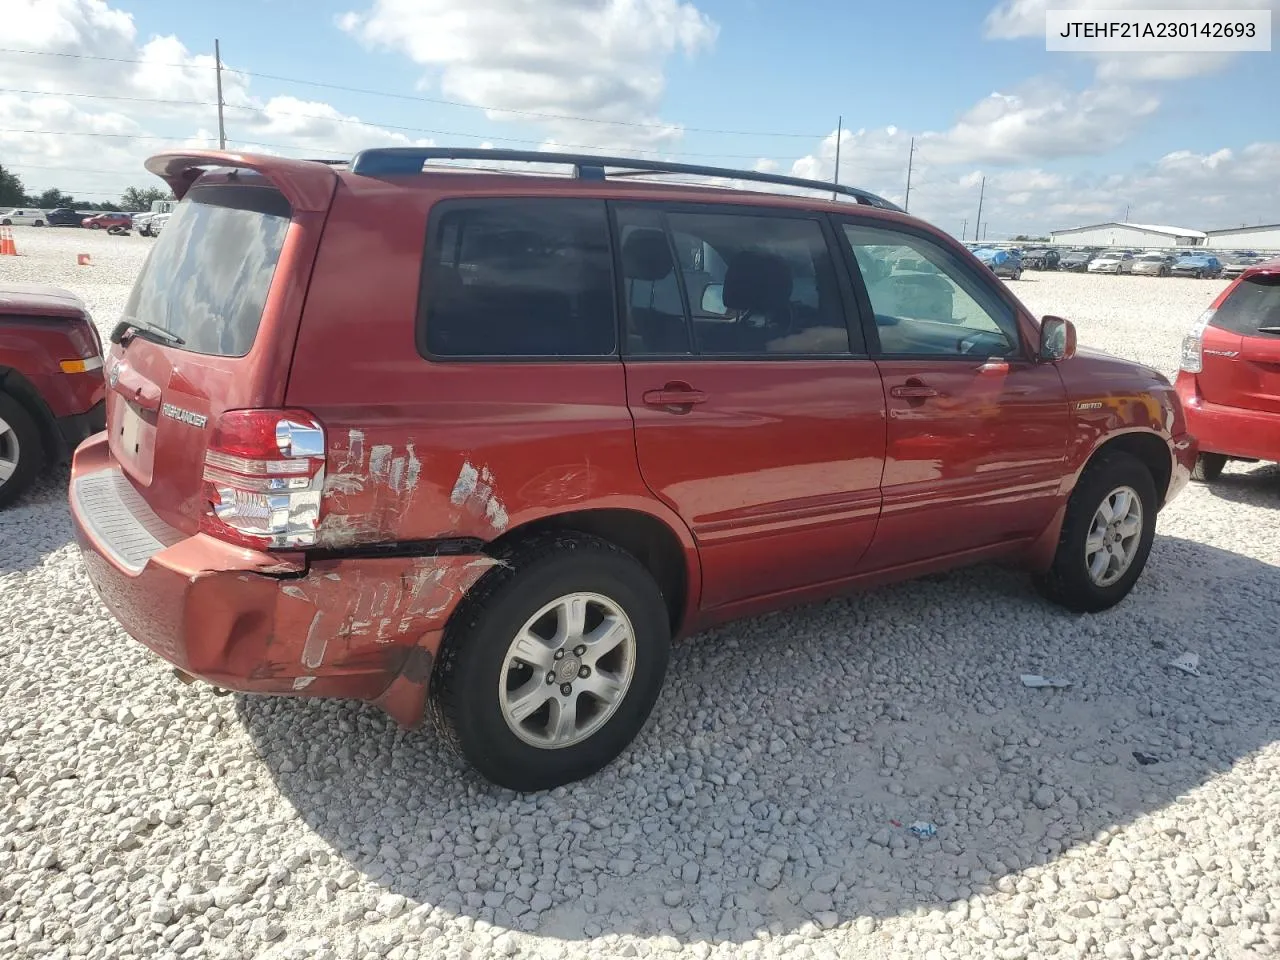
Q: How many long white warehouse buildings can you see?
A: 2